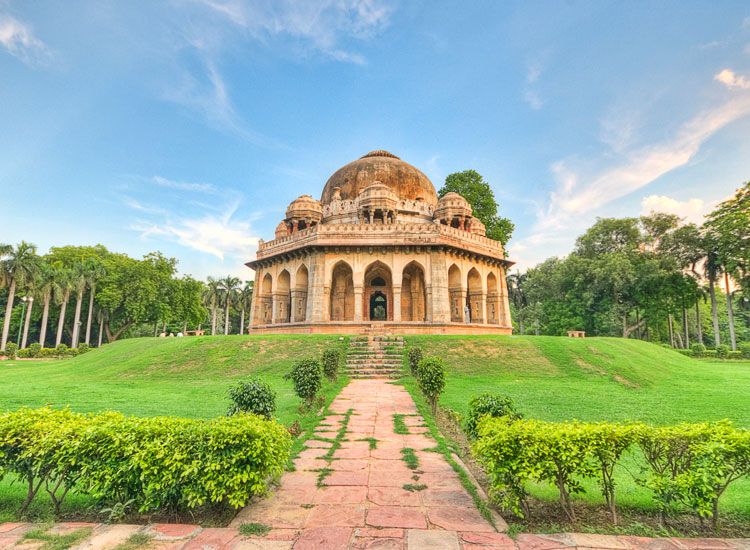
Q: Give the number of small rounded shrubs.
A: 6